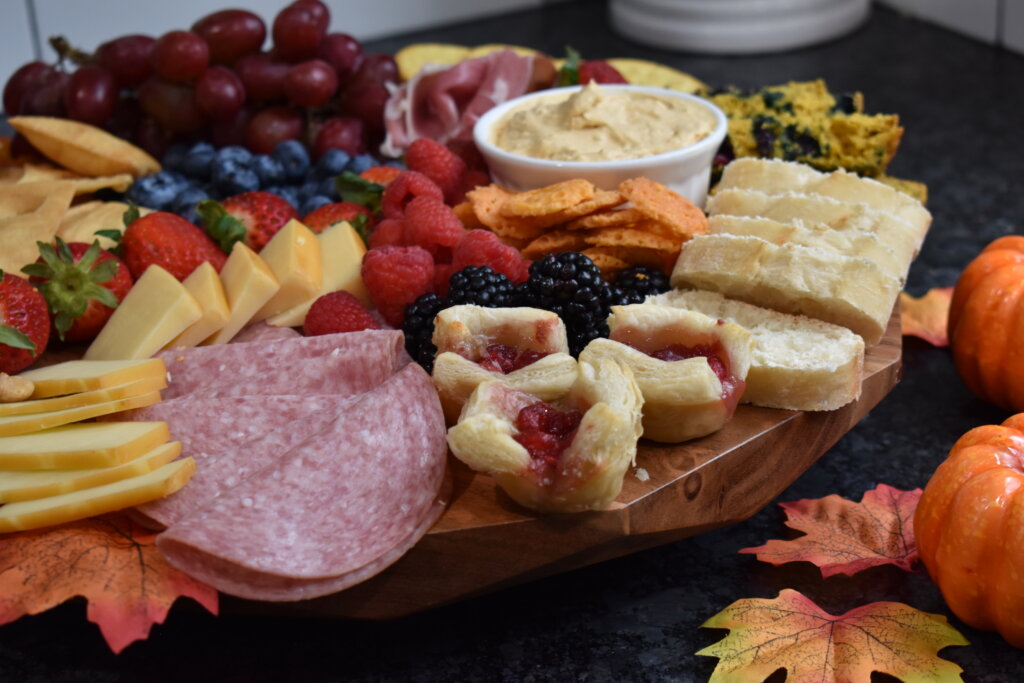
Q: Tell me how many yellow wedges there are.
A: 5